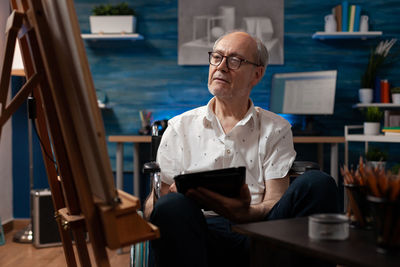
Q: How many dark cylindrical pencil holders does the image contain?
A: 2